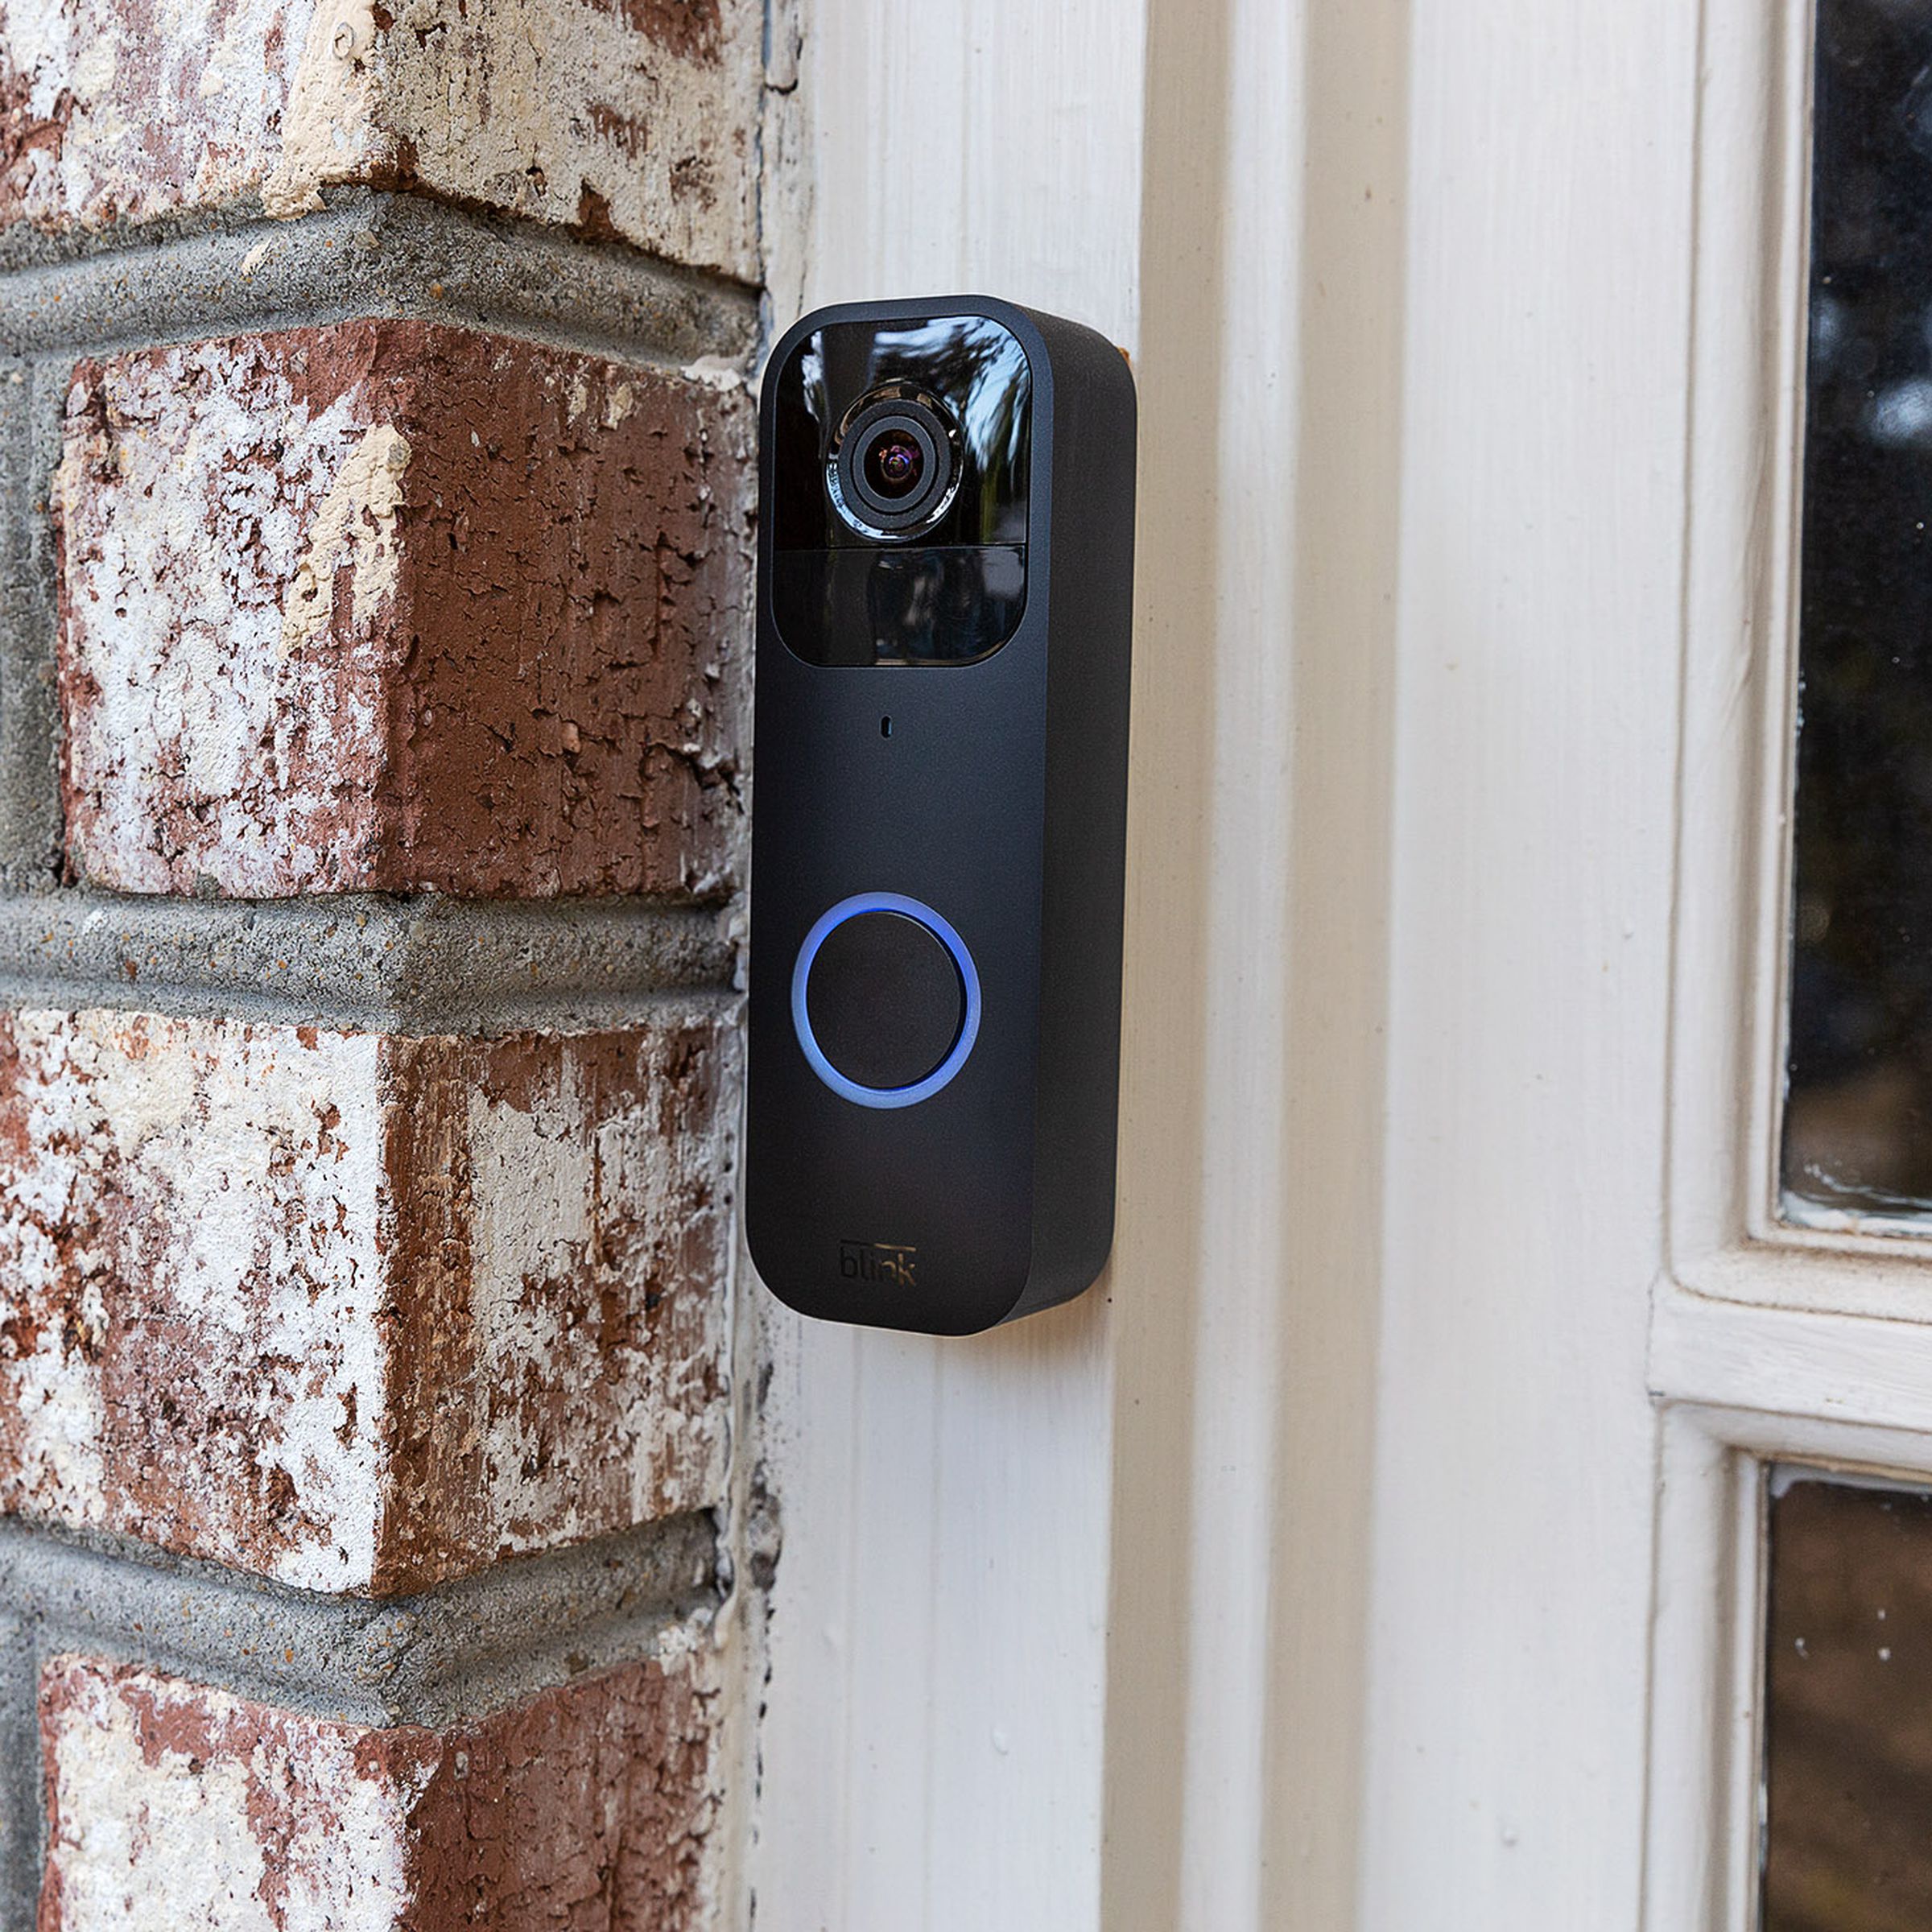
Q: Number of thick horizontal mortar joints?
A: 3